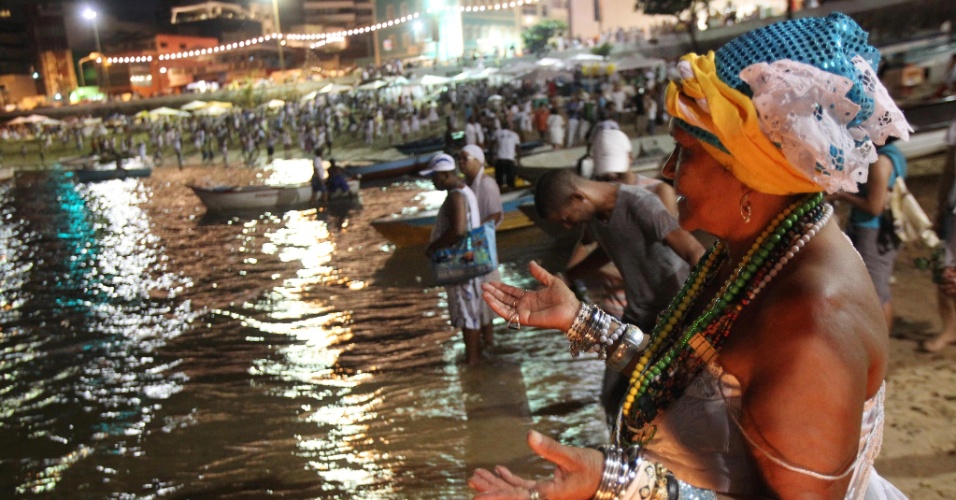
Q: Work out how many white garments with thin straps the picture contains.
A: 1